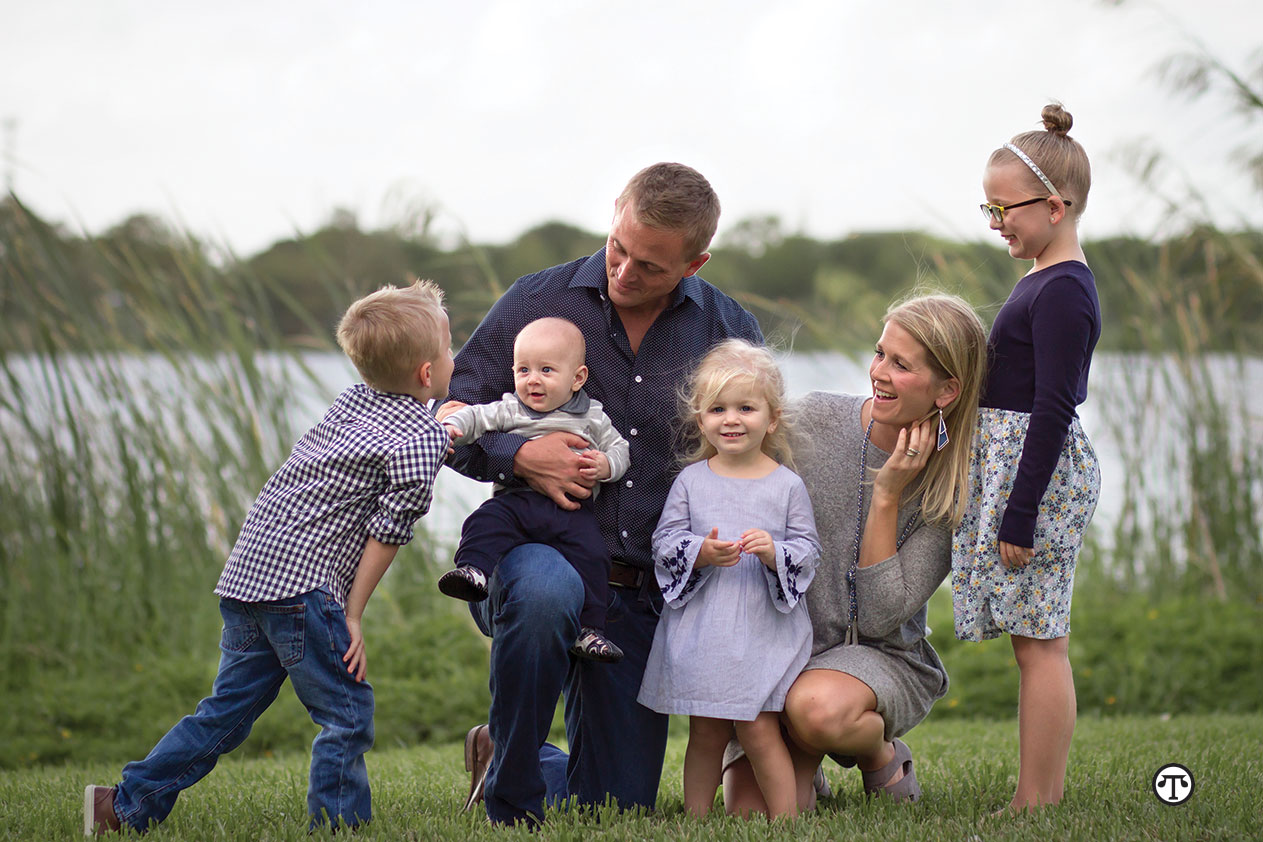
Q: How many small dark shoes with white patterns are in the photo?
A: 2